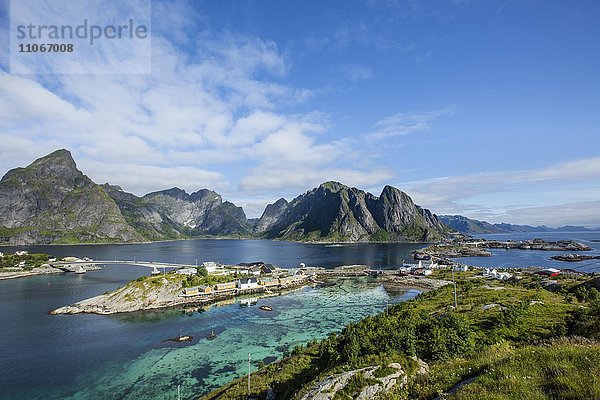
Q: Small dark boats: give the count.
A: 3